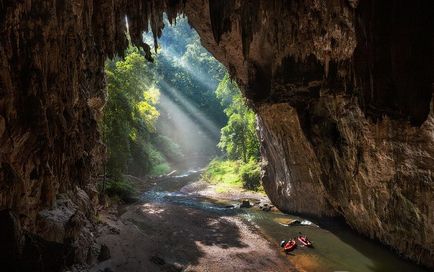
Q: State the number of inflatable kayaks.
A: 2